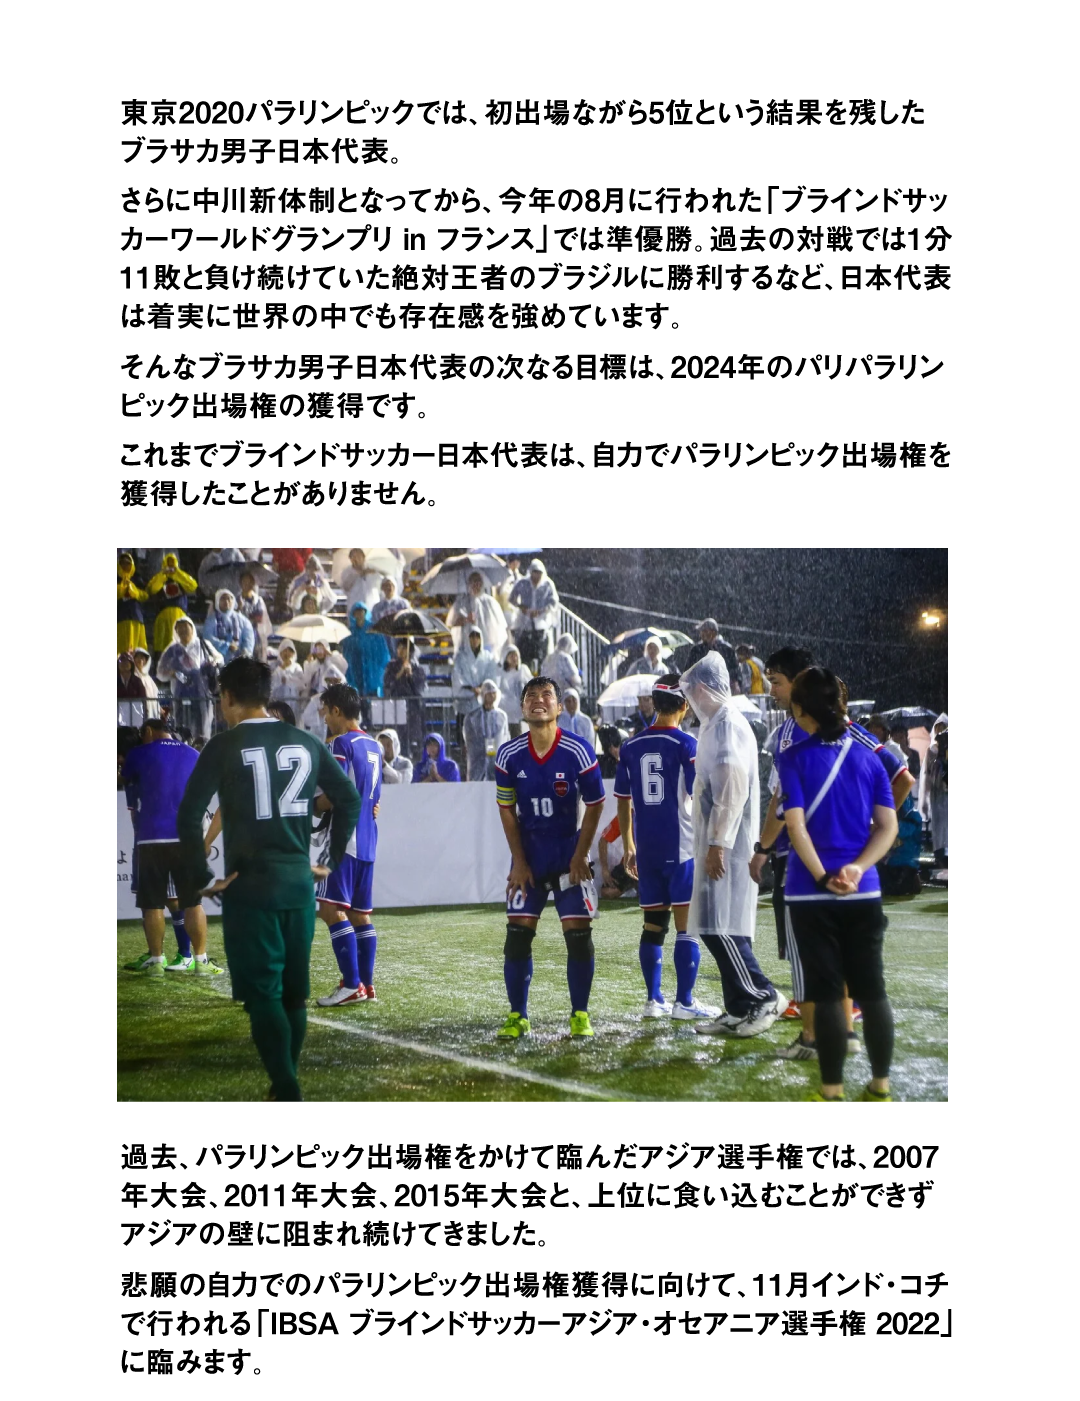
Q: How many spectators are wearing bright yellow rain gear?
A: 2